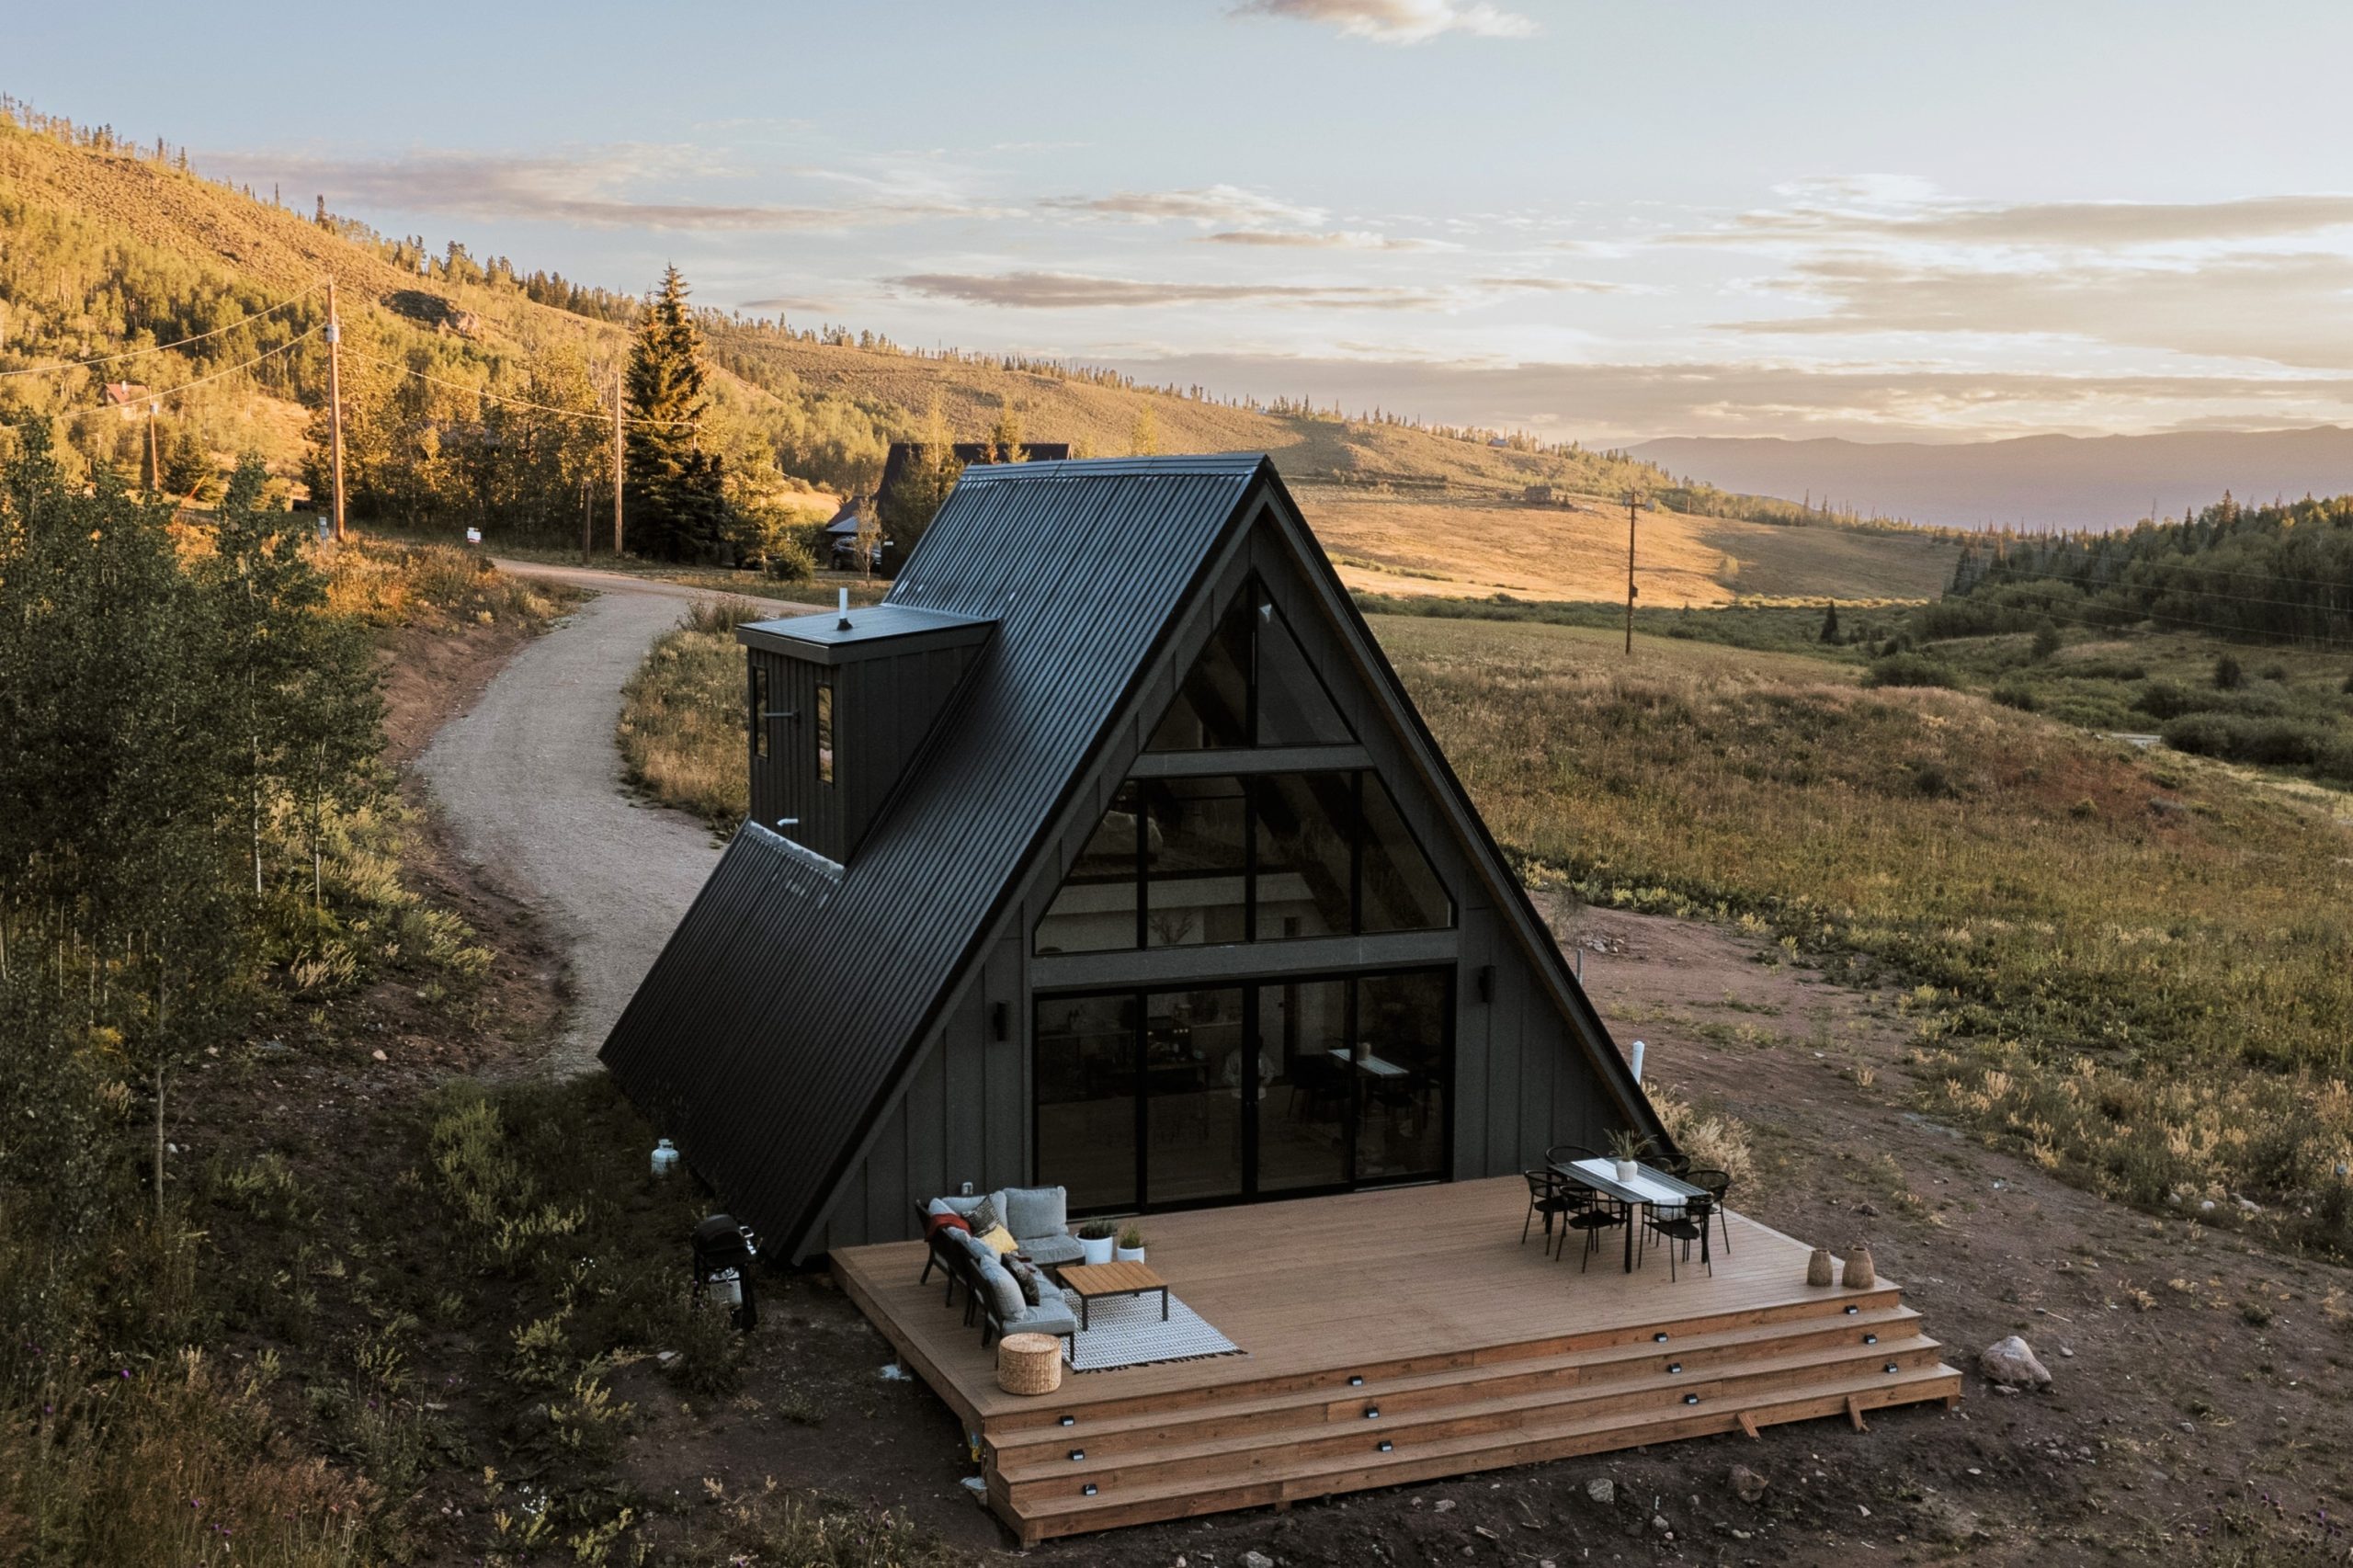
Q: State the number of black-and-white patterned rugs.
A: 1